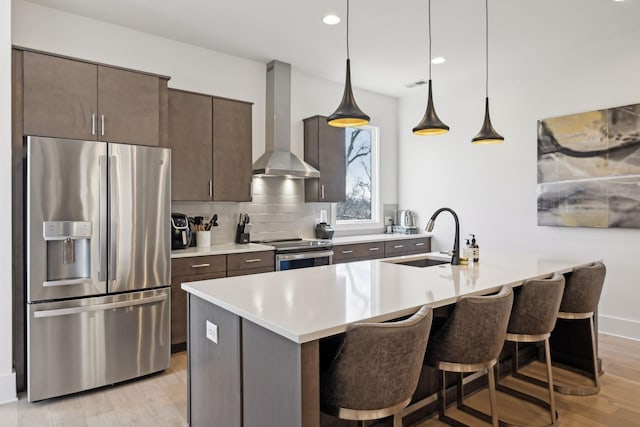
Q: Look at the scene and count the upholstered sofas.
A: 0